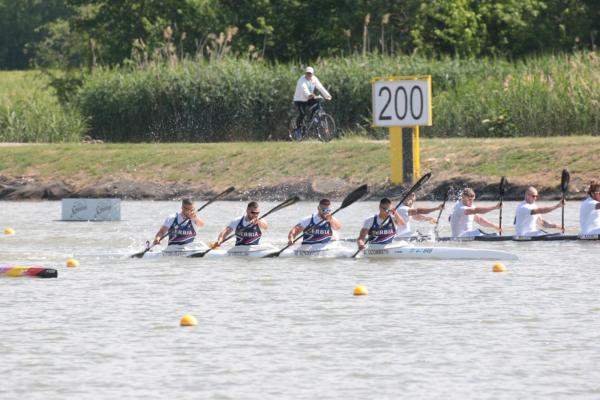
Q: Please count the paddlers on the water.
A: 8